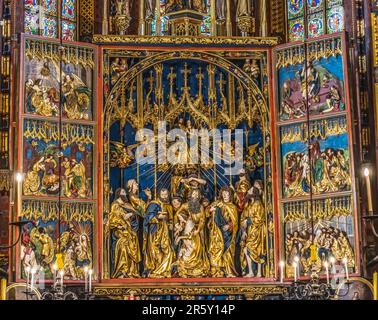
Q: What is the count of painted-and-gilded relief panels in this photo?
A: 6